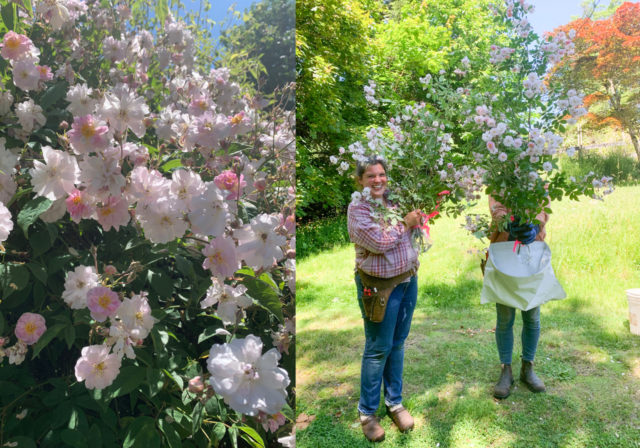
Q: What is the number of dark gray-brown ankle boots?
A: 2